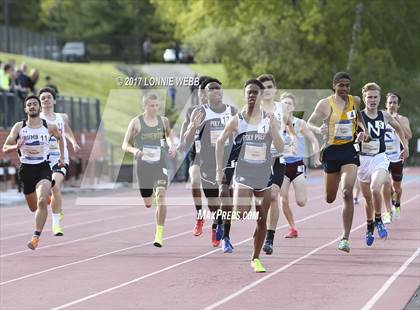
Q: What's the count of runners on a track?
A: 11